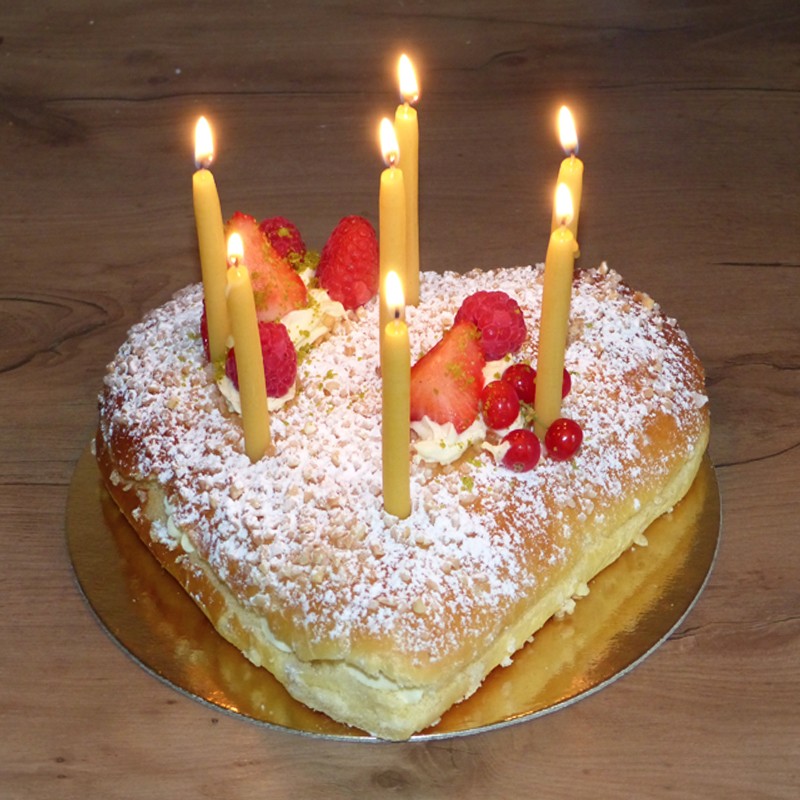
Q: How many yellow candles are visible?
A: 7